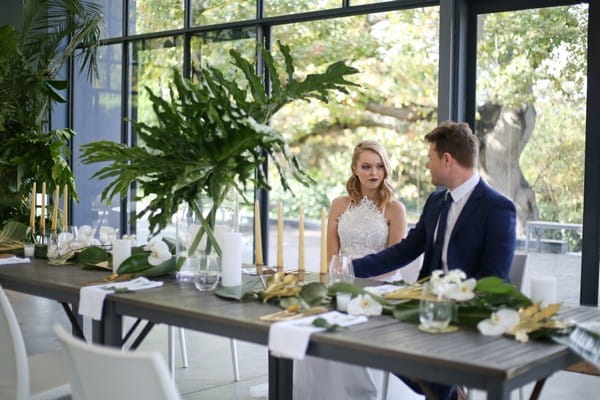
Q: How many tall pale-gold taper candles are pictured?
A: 8